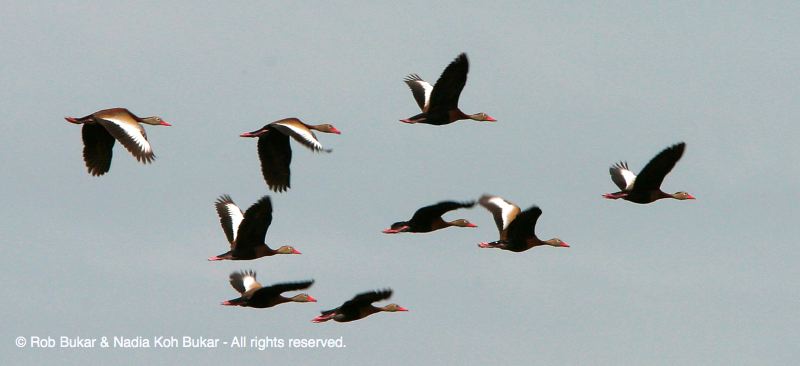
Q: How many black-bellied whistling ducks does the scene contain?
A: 9